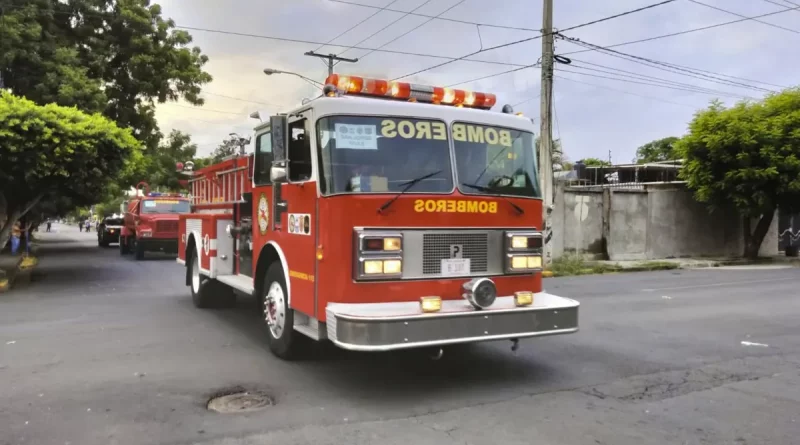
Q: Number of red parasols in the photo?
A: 0